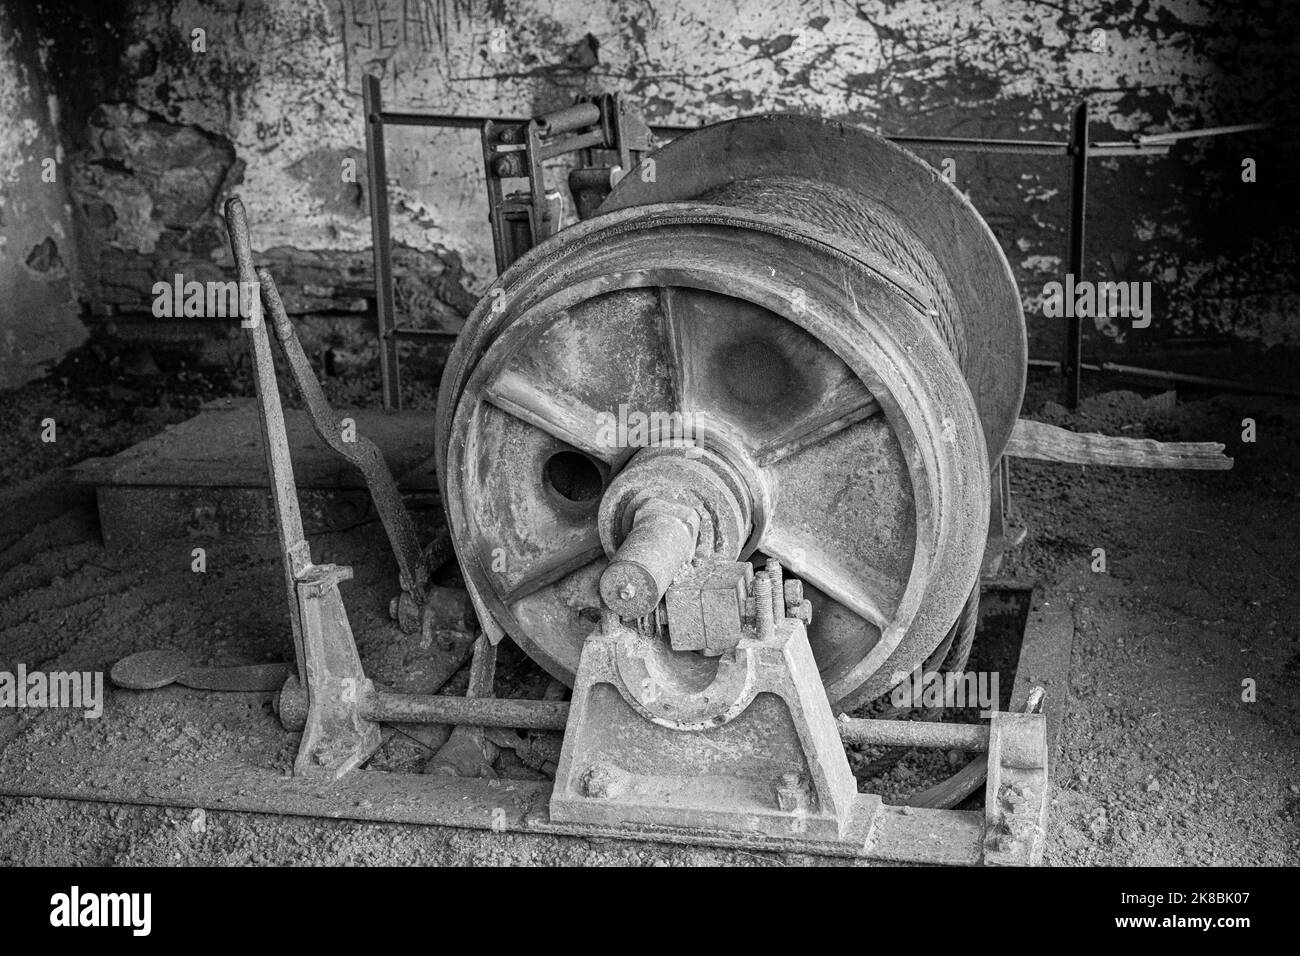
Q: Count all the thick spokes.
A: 5